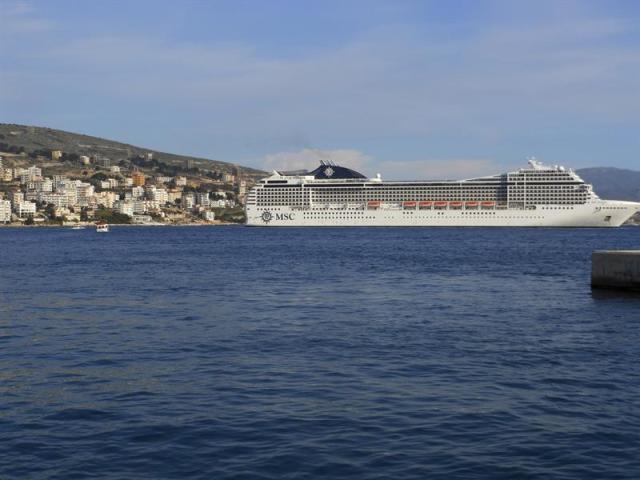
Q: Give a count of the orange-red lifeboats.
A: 7